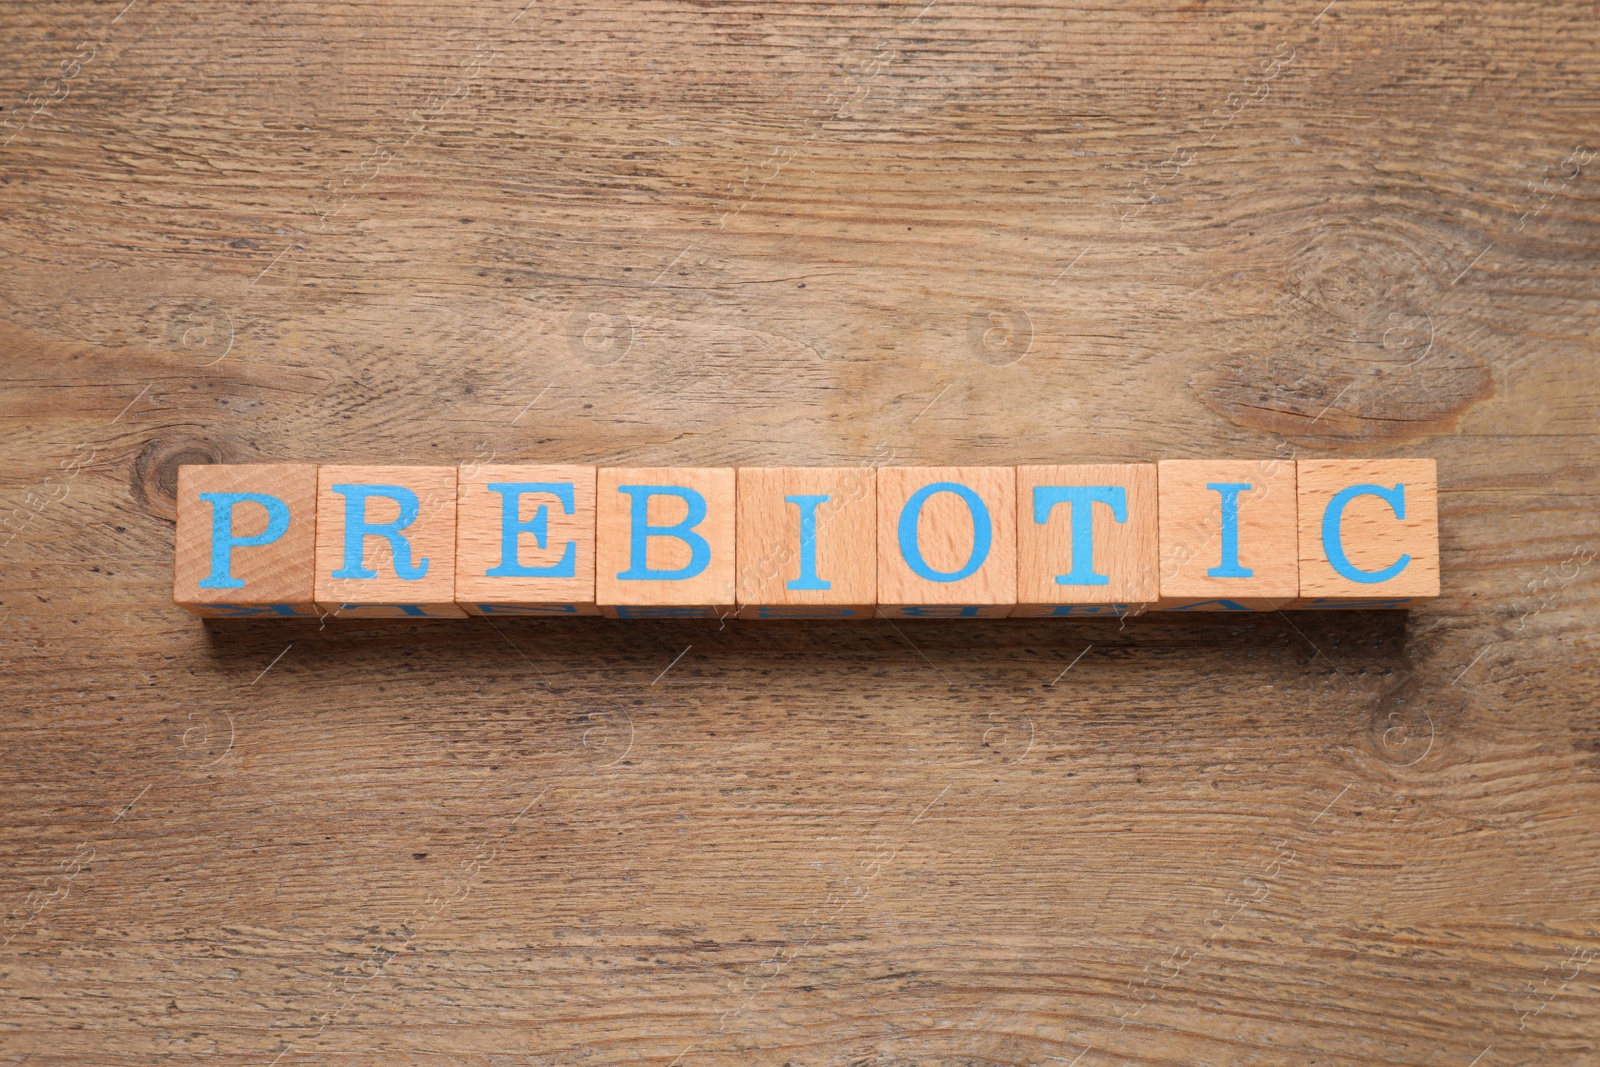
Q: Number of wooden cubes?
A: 9